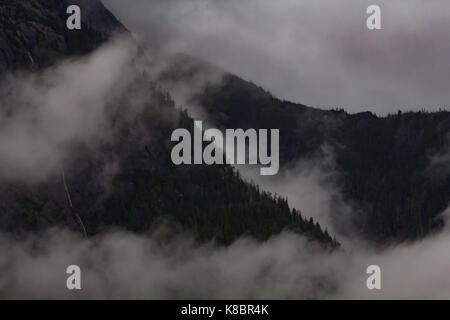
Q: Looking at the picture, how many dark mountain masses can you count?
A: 2